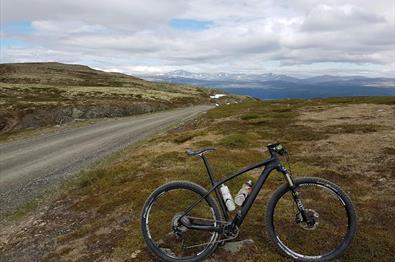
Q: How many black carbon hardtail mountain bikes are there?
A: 1